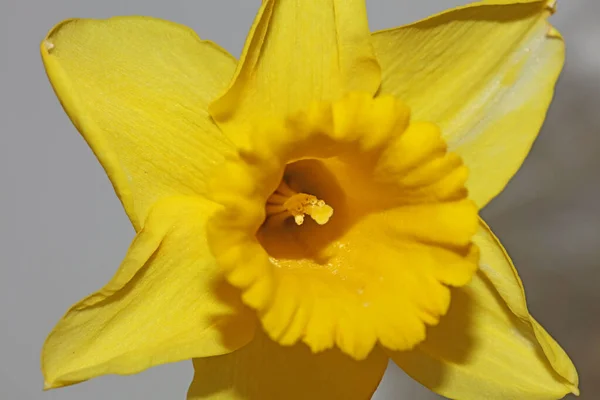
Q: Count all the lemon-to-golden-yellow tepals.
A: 6